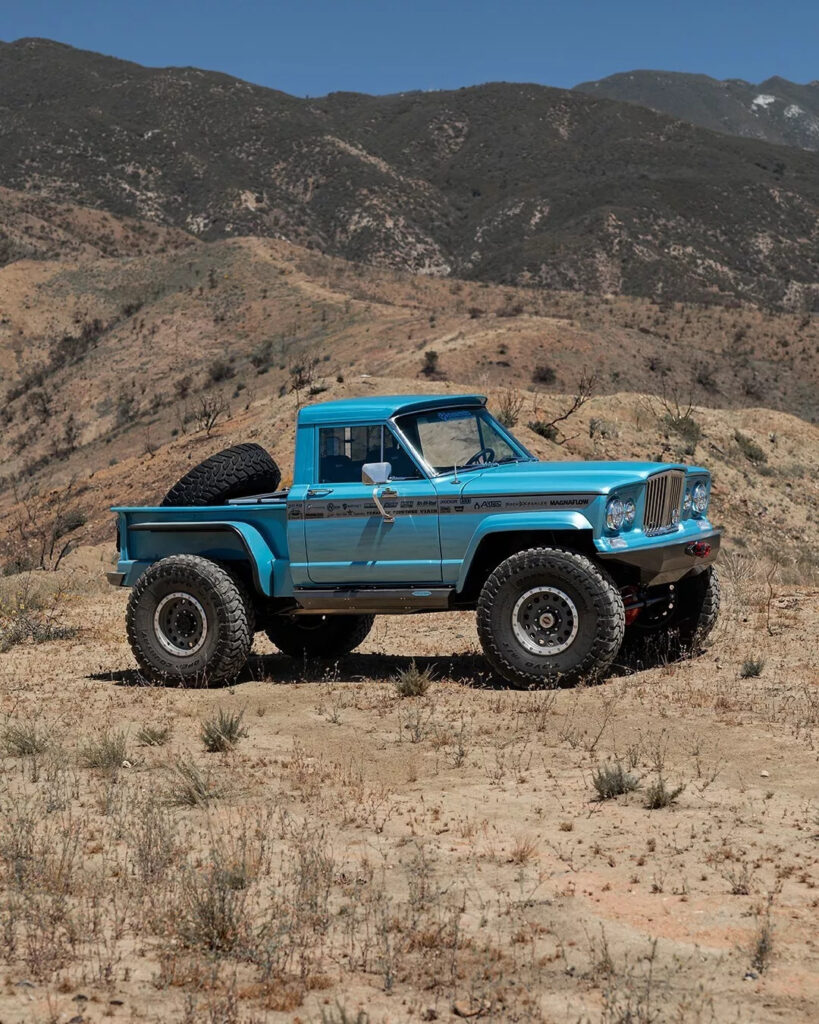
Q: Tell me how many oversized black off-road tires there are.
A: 5